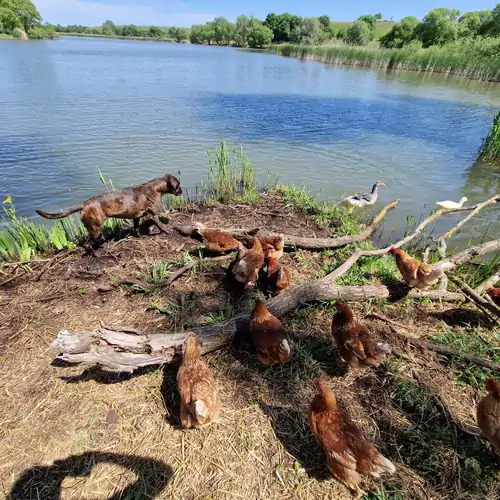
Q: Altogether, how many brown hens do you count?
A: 11